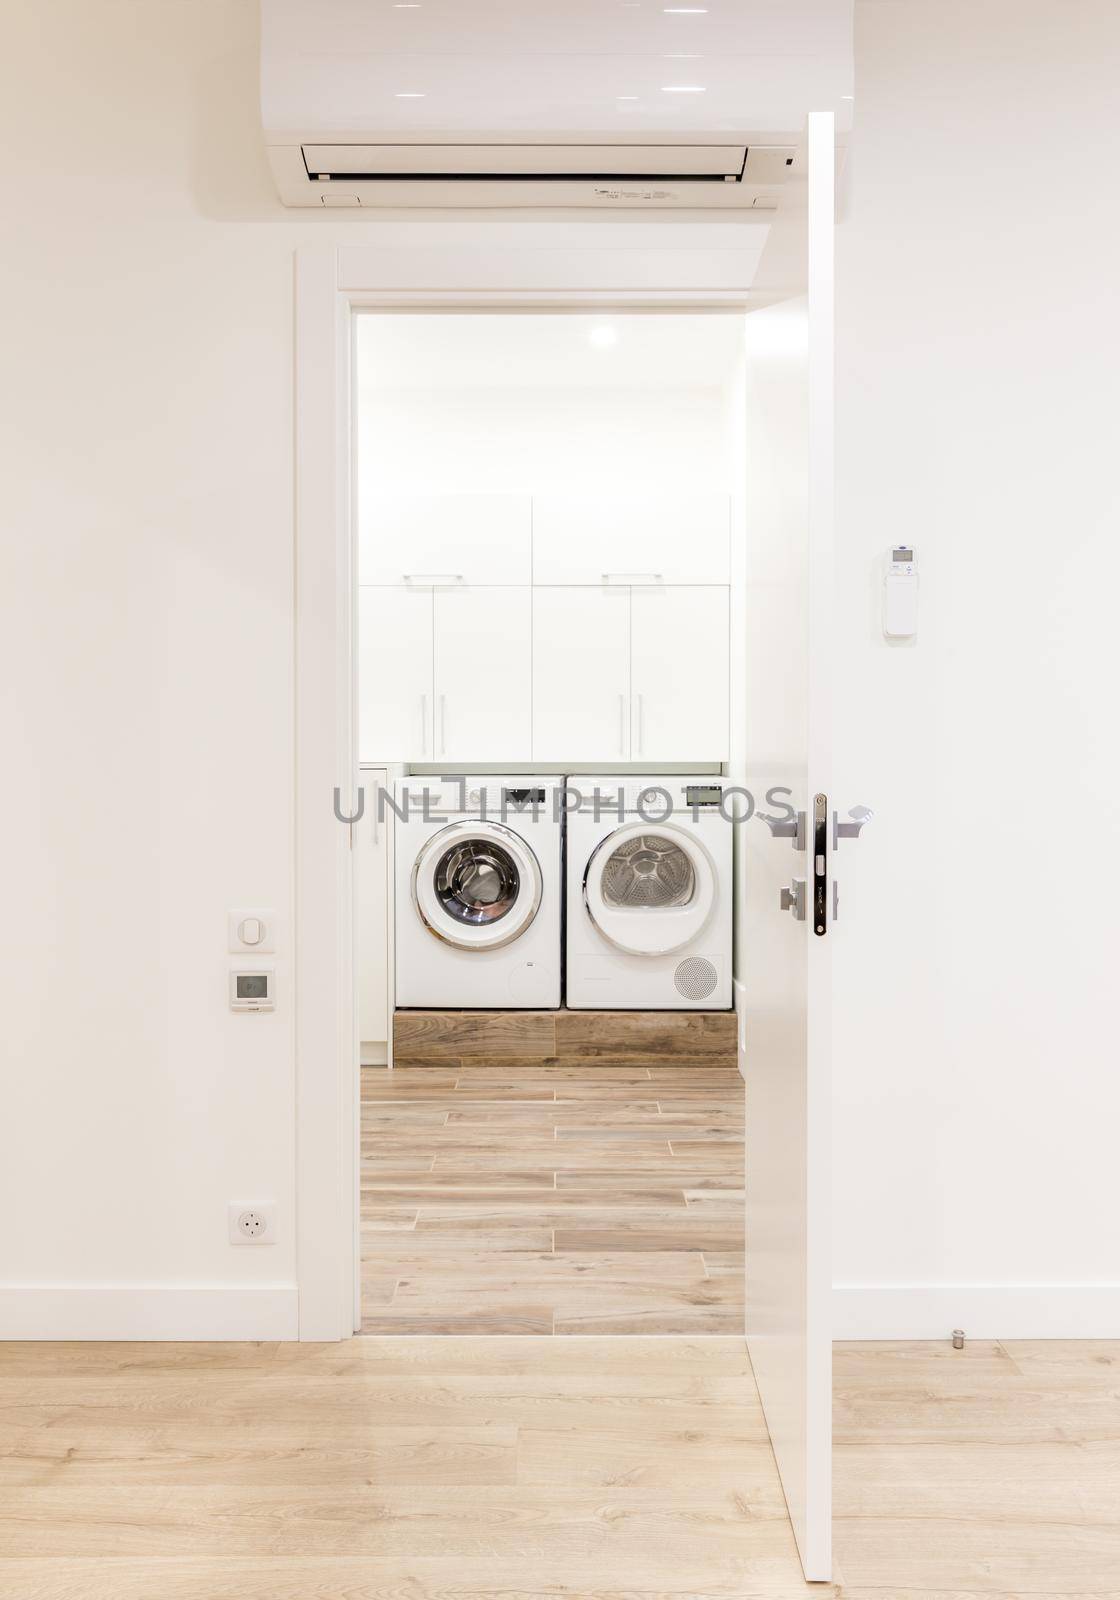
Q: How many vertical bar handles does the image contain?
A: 5